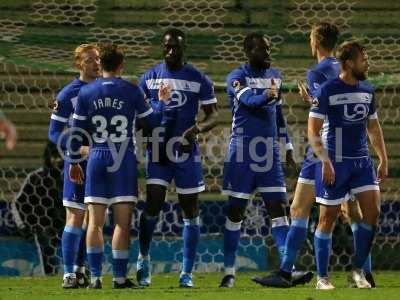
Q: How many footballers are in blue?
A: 6